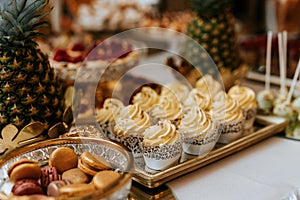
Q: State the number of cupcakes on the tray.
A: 11